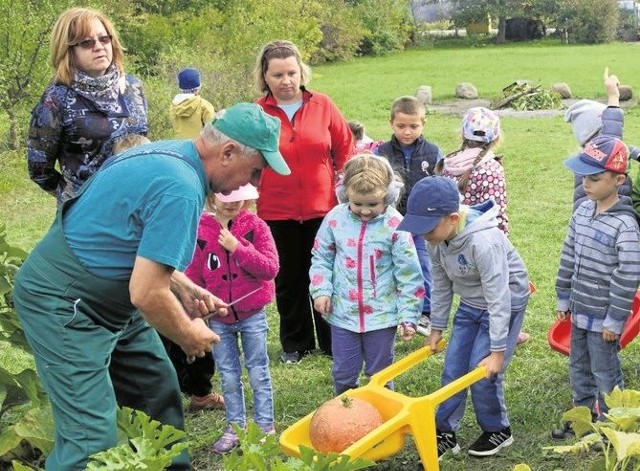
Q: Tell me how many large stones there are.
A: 4